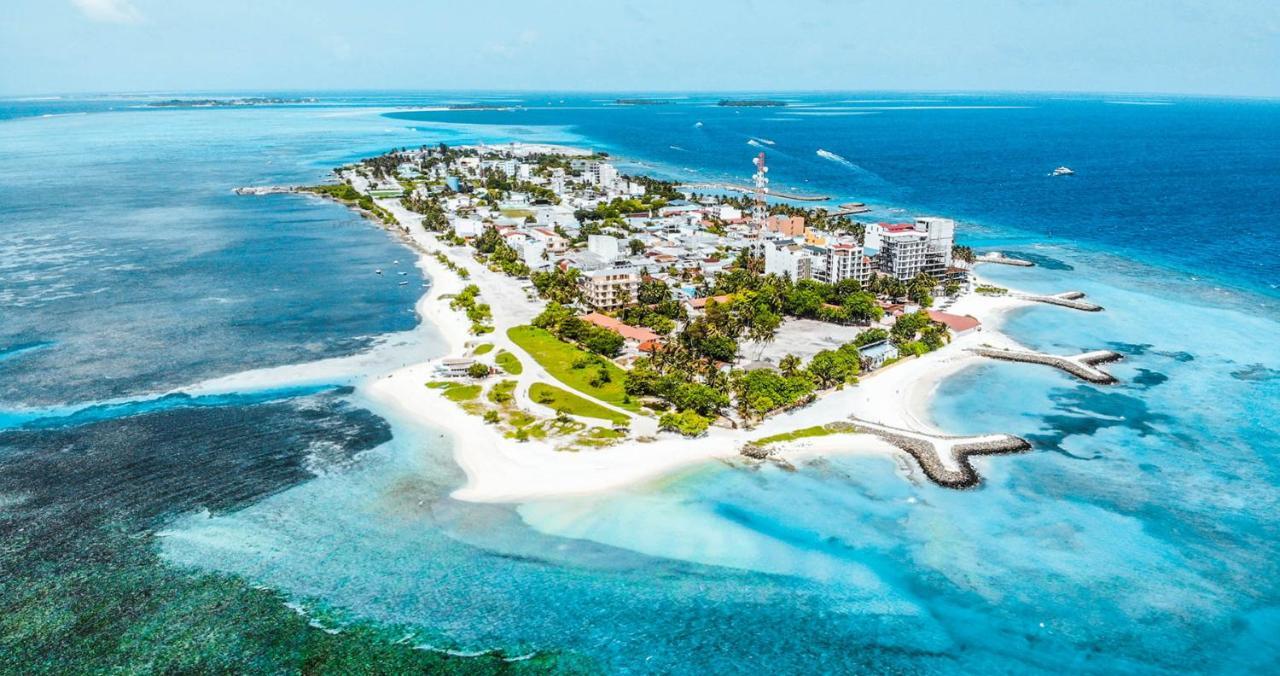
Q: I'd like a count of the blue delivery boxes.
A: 0